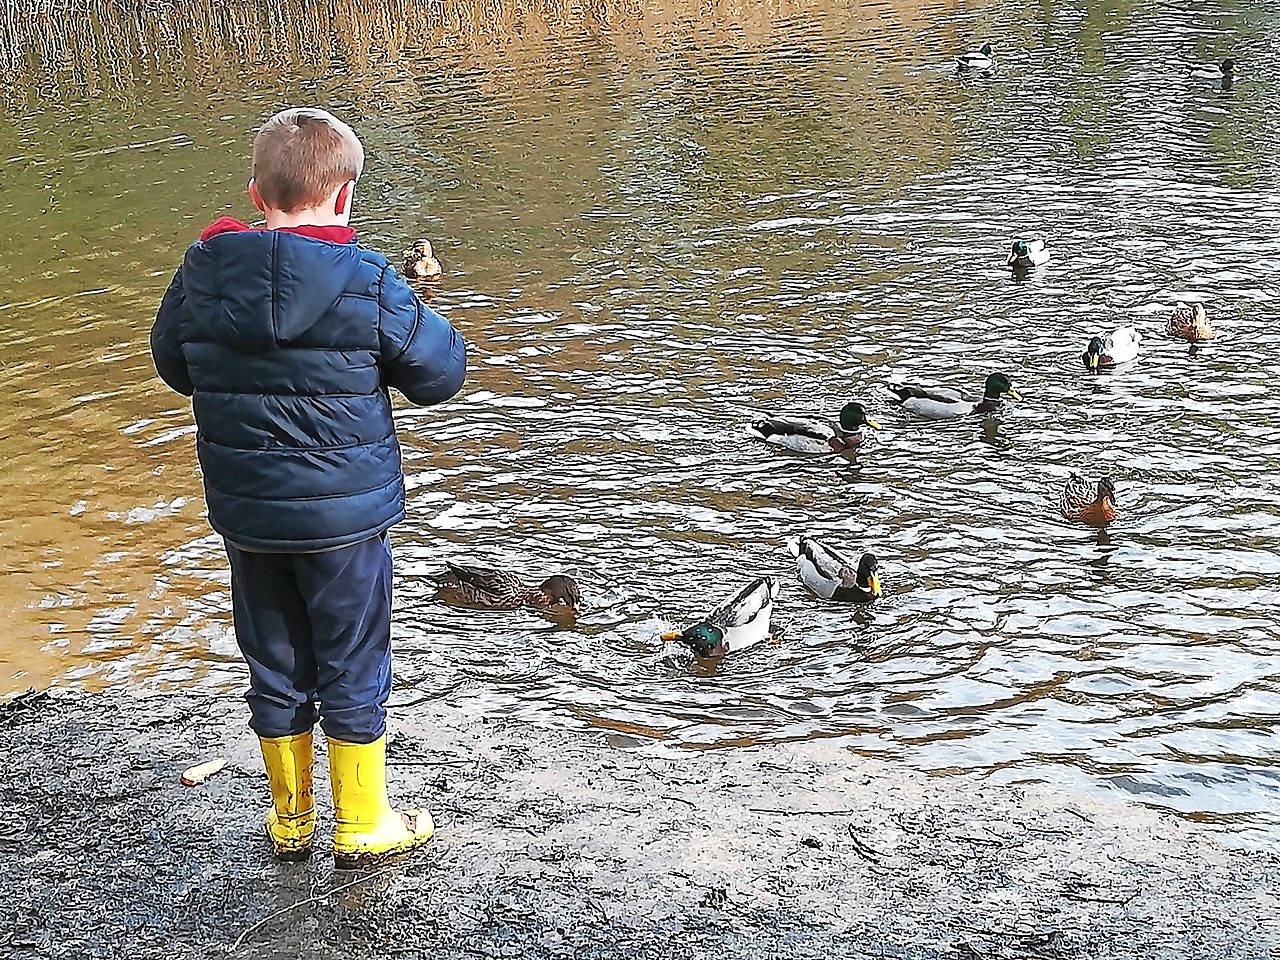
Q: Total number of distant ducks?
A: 2